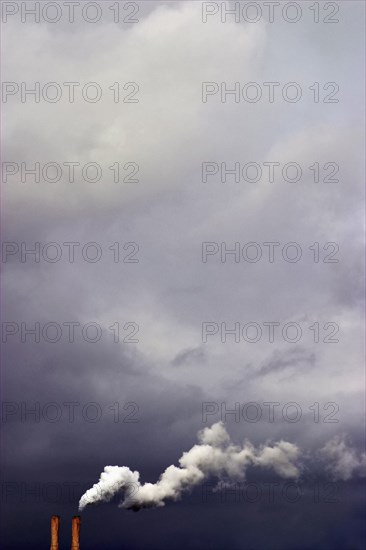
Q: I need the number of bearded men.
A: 0